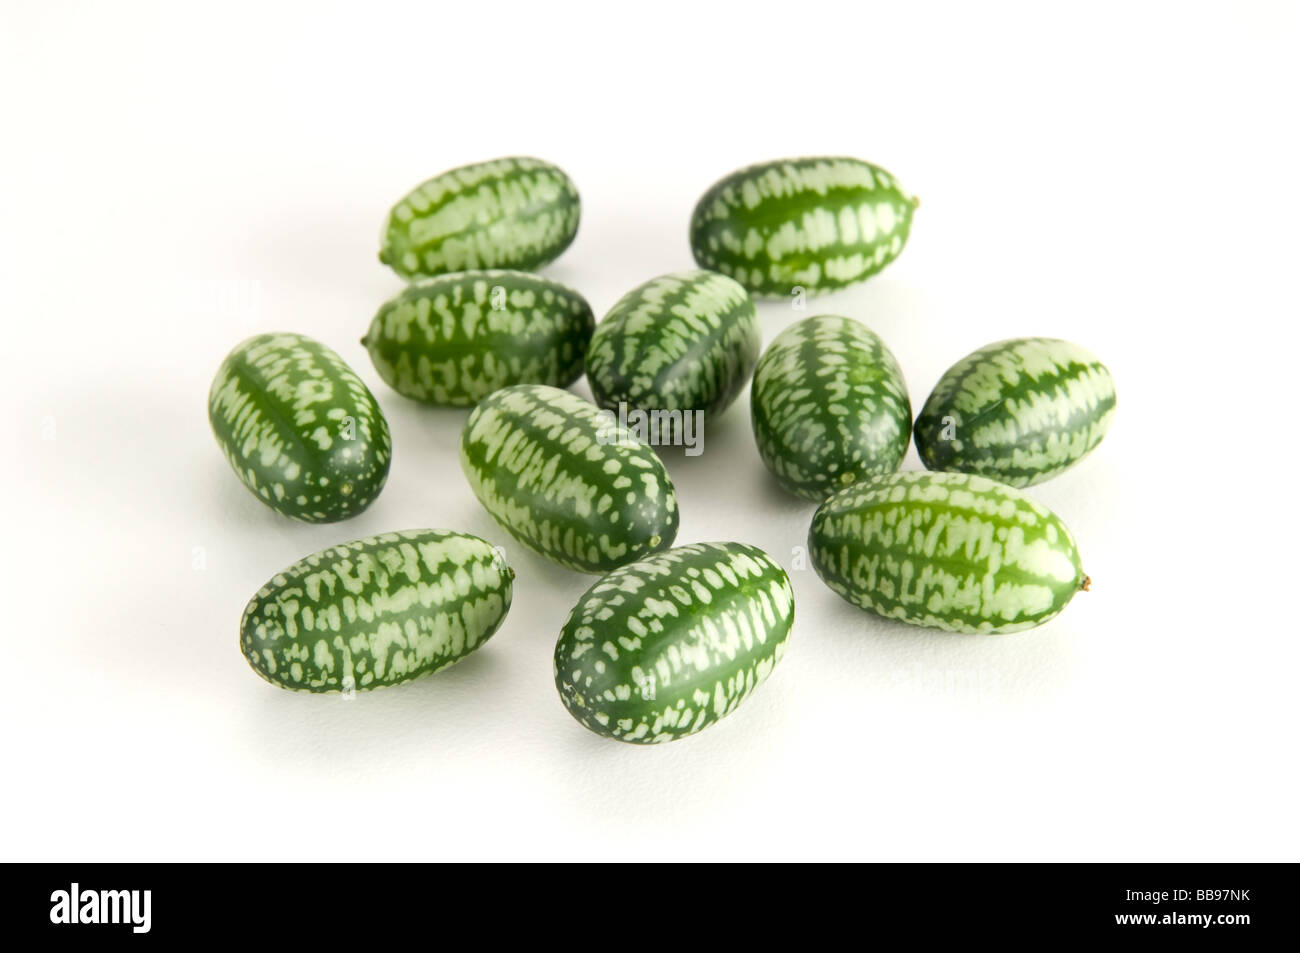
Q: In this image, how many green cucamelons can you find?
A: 11